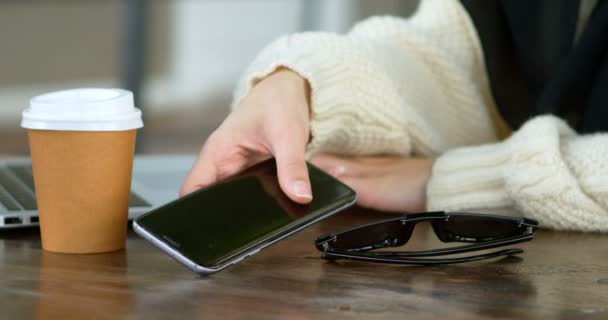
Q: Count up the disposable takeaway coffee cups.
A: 1